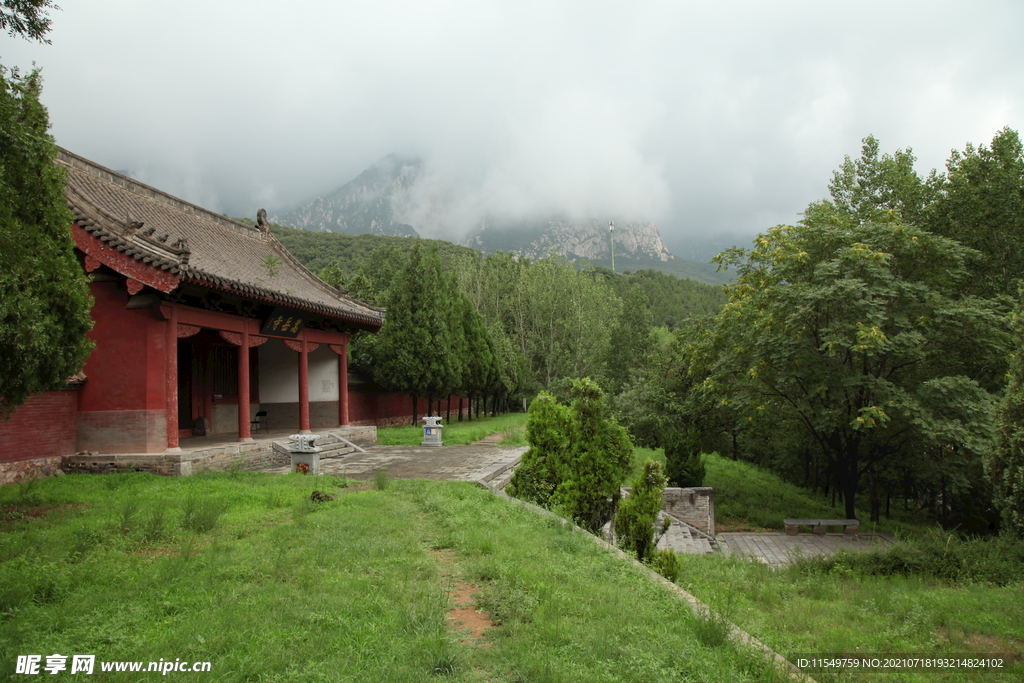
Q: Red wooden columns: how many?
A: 4